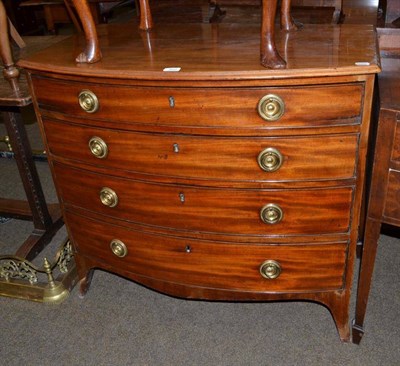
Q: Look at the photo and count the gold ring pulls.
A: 8